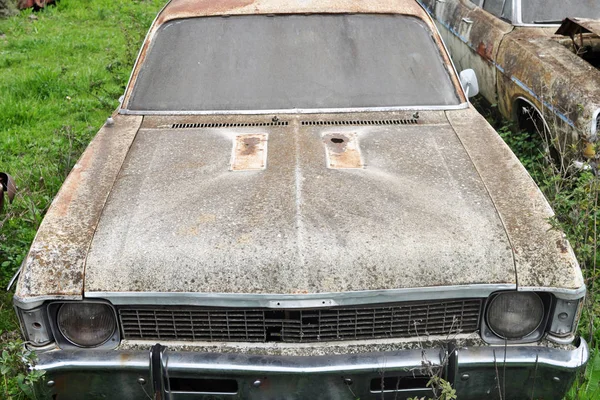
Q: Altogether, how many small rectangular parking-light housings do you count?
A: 2